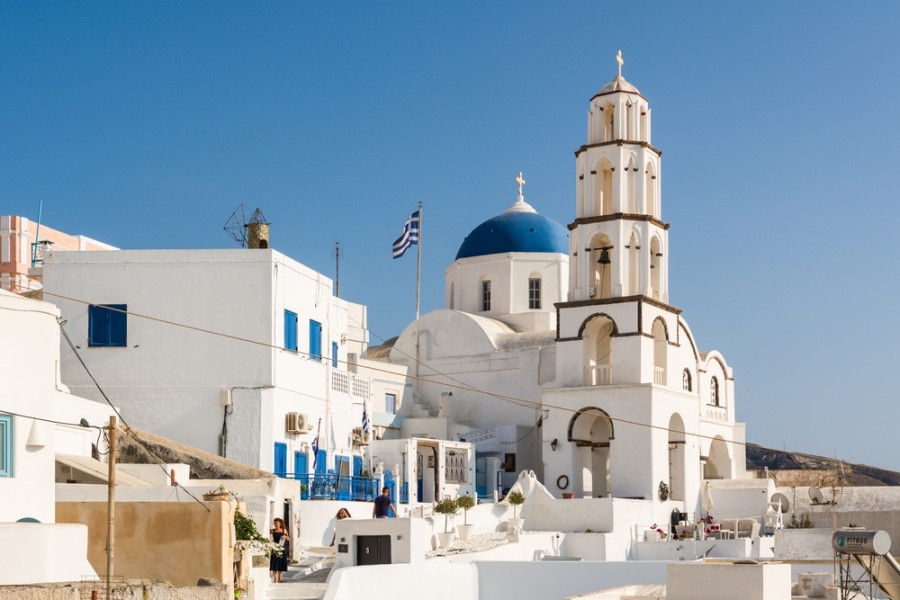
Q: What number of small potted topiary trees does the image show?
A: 3